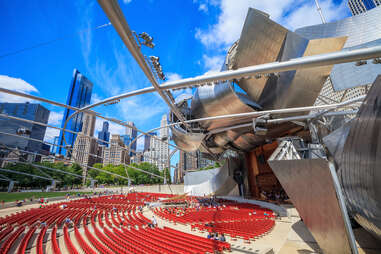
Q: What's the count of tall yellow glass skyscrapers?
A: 0